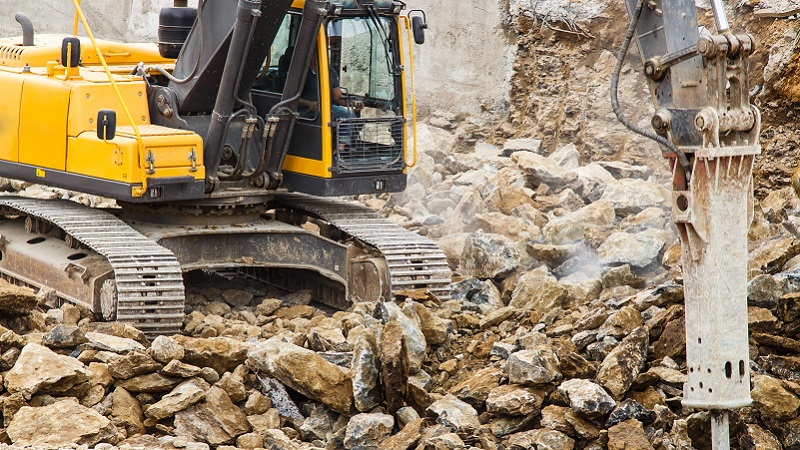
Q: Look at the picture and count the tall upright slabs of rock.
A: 3